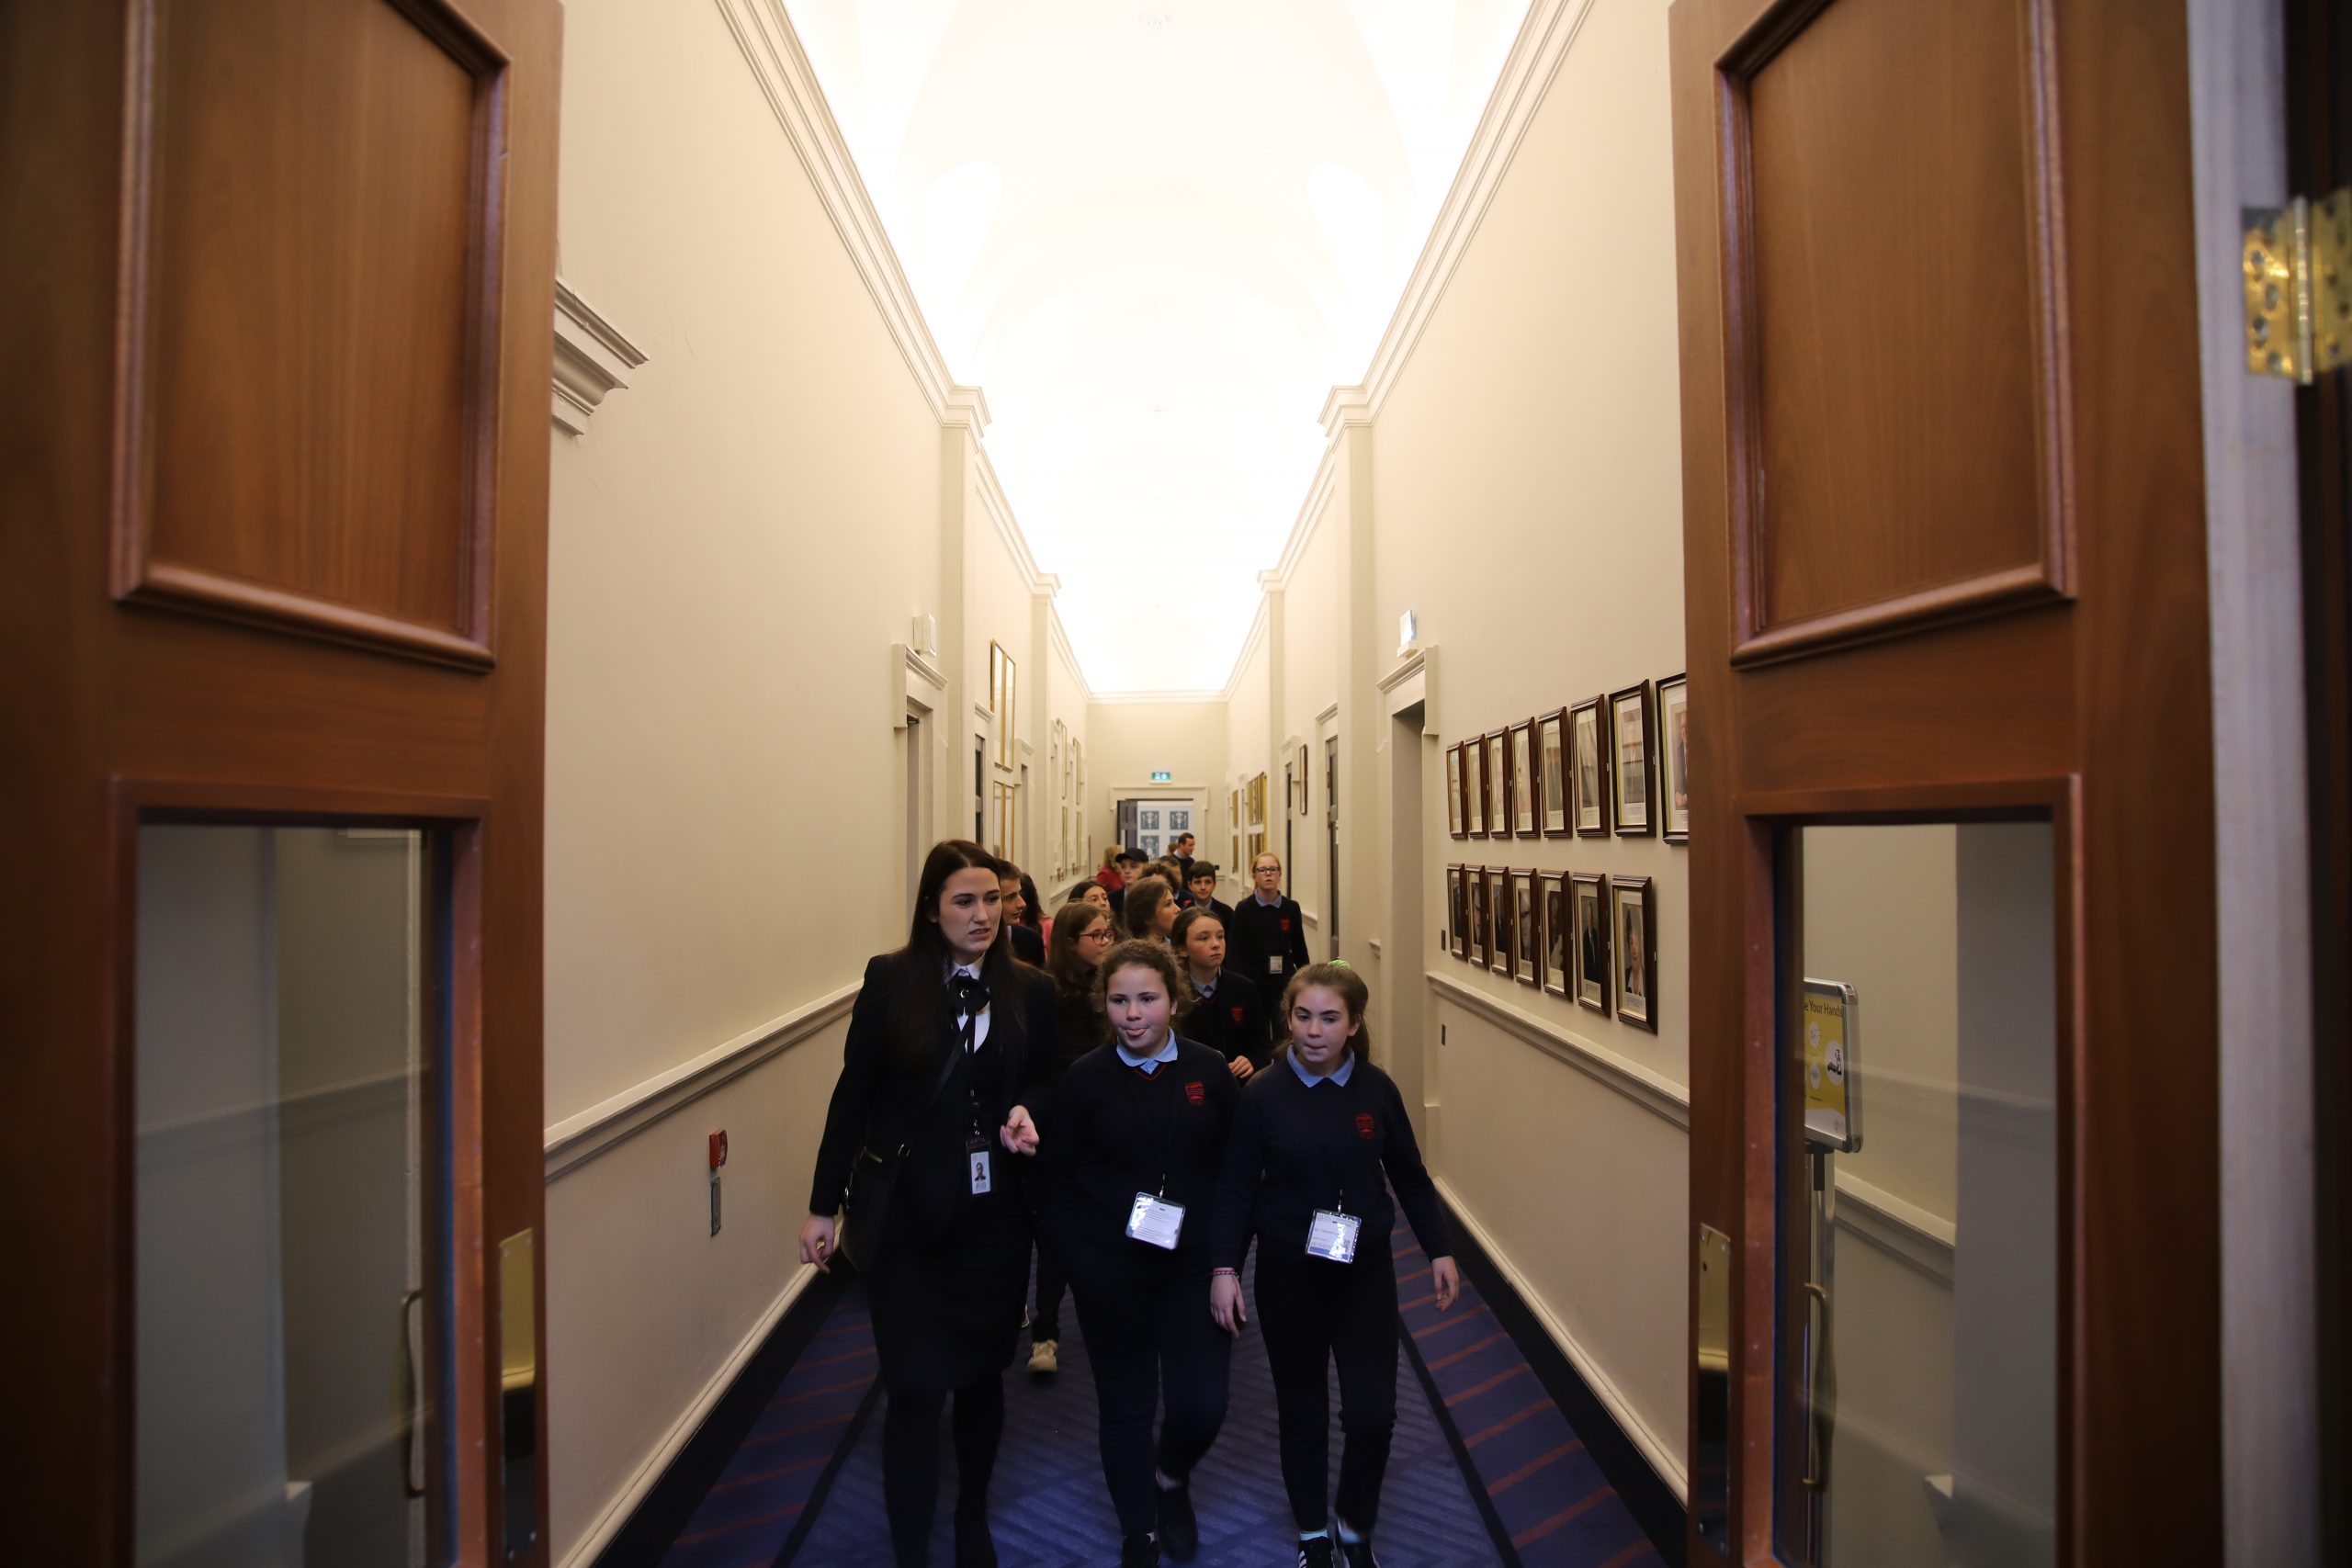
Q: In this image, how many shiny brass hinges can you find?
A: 1